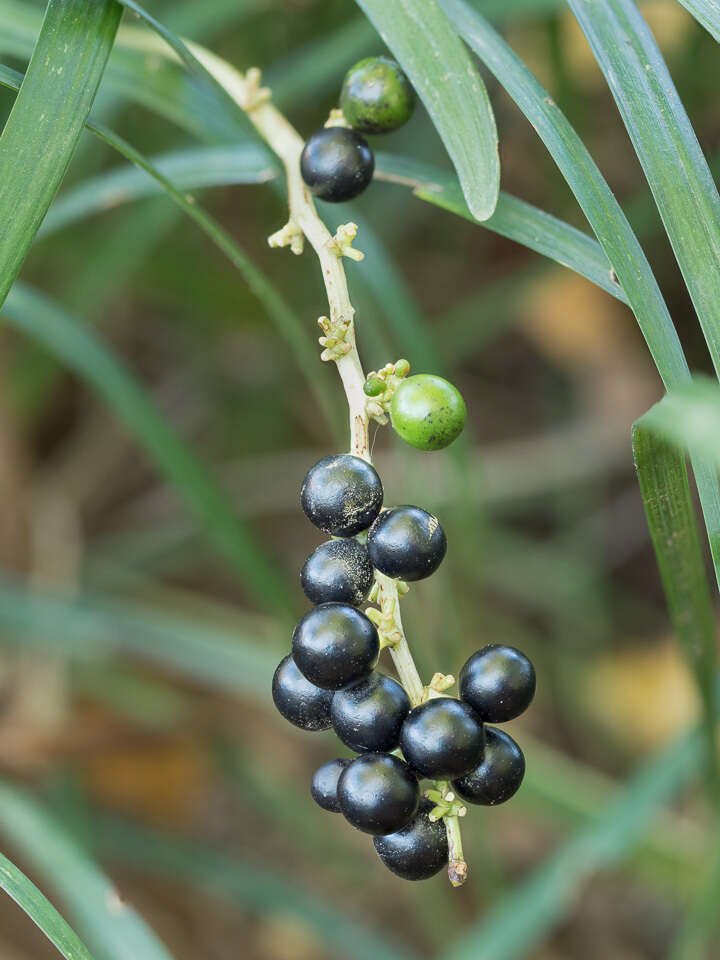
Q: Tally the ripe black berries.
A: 13